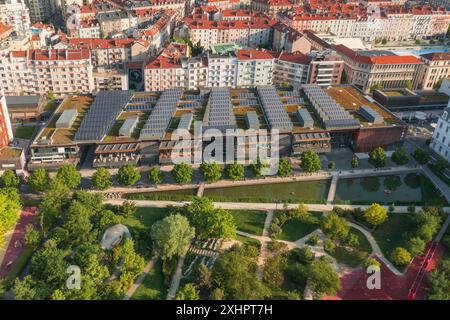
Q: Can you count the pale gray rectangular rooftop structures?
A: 6